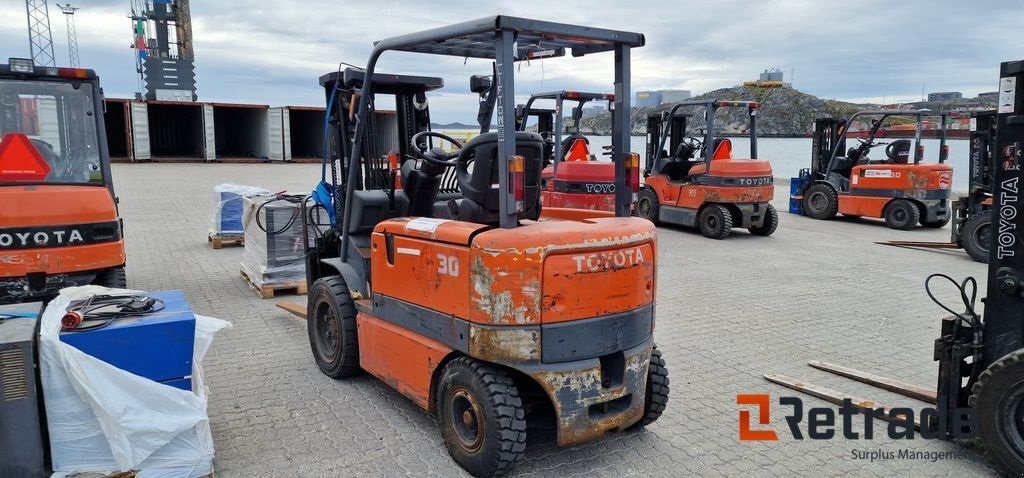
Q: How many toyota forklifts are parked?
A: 7